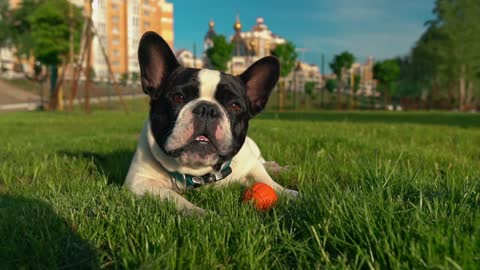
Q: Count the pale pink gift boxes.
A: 0